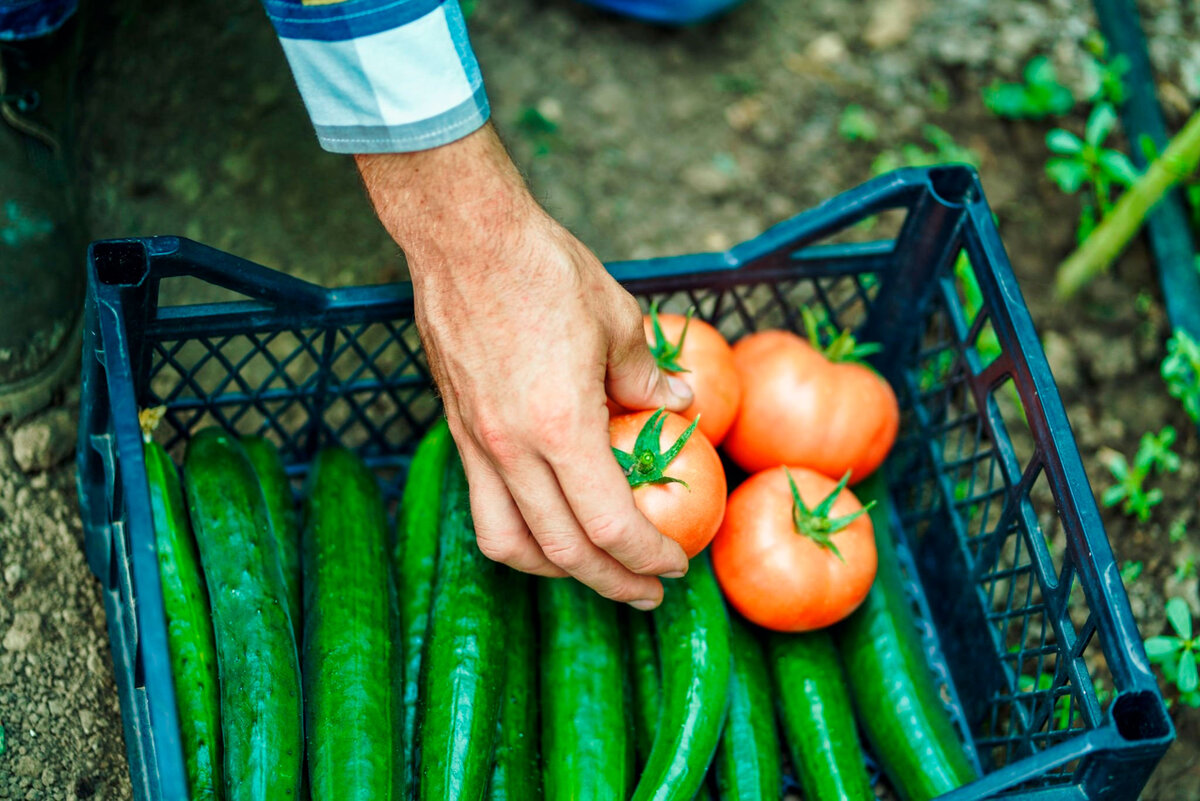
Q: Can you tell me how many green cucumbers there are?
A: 13